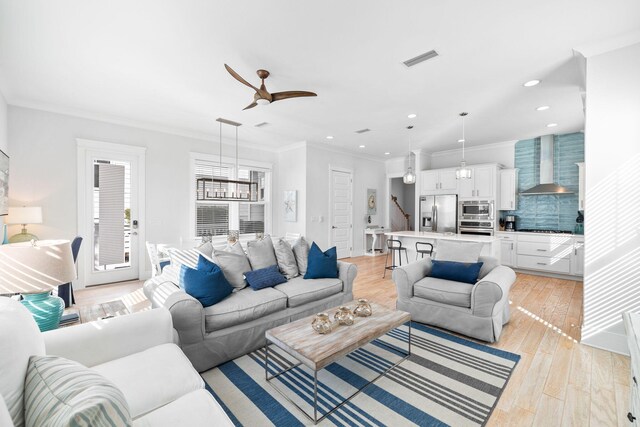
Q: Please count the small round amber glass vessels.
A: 3